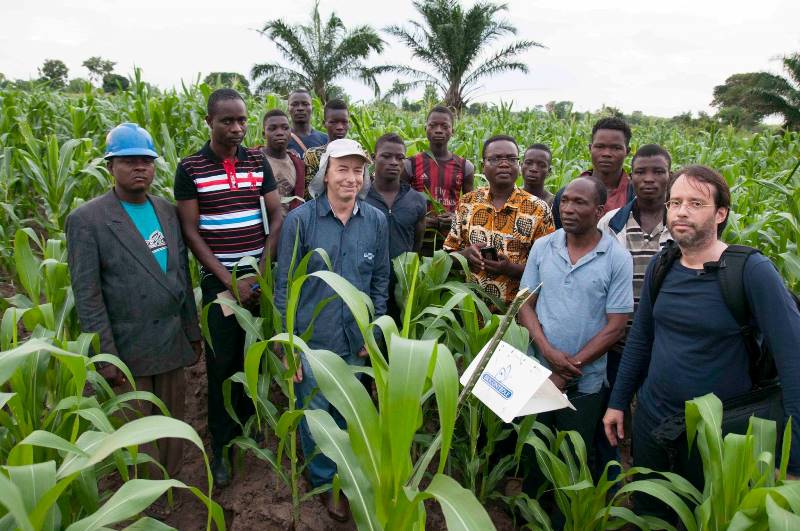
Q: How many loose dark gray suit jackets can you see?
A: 1